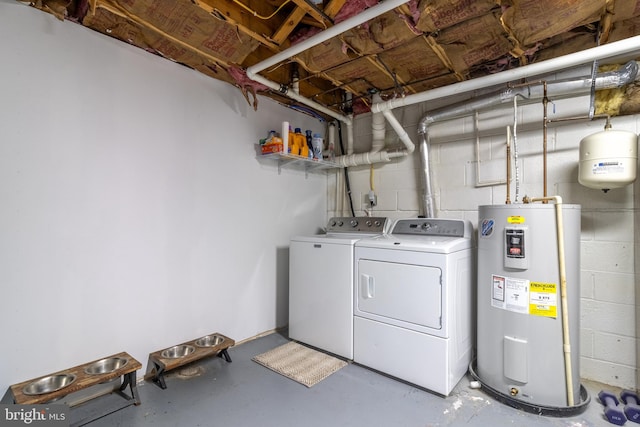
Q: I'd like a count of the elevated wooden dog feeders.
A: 2